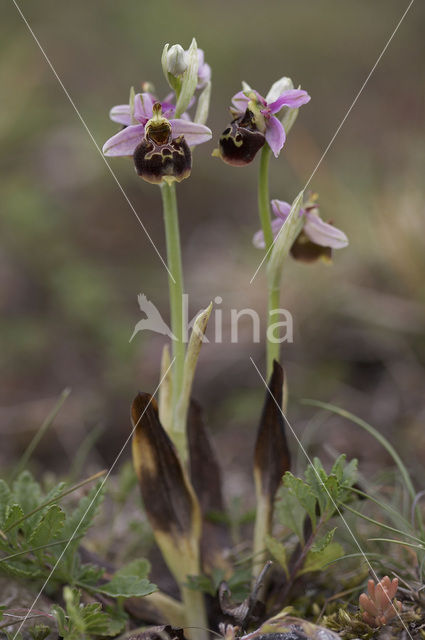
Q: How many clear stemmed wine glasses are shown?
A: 0